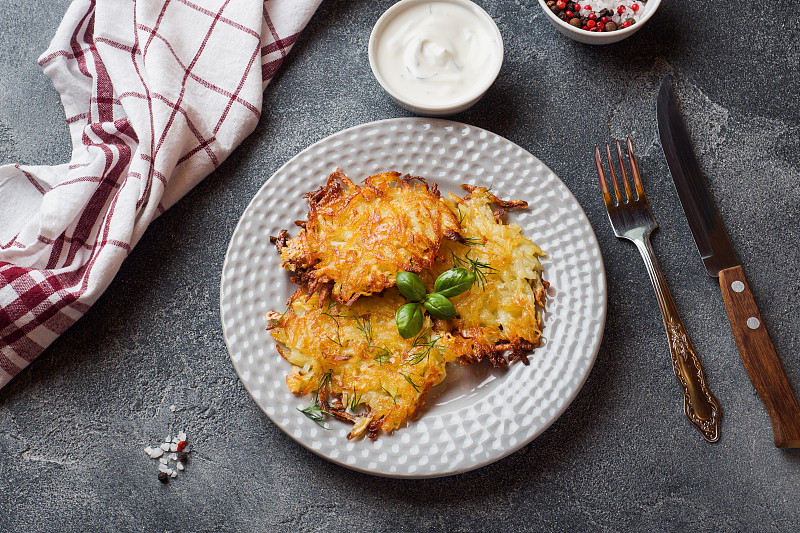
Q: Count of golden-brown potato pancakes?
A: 3